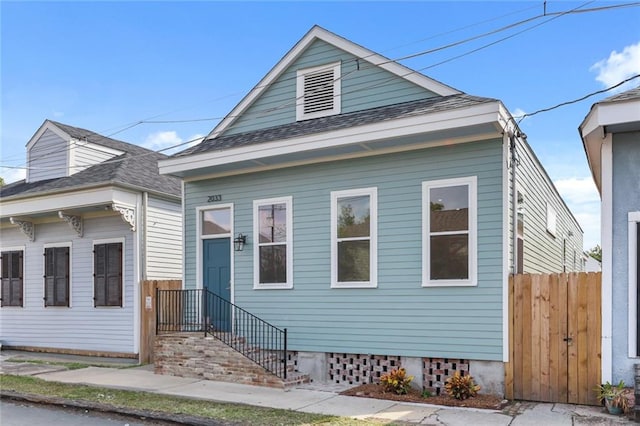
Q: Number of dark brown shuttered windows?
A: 3